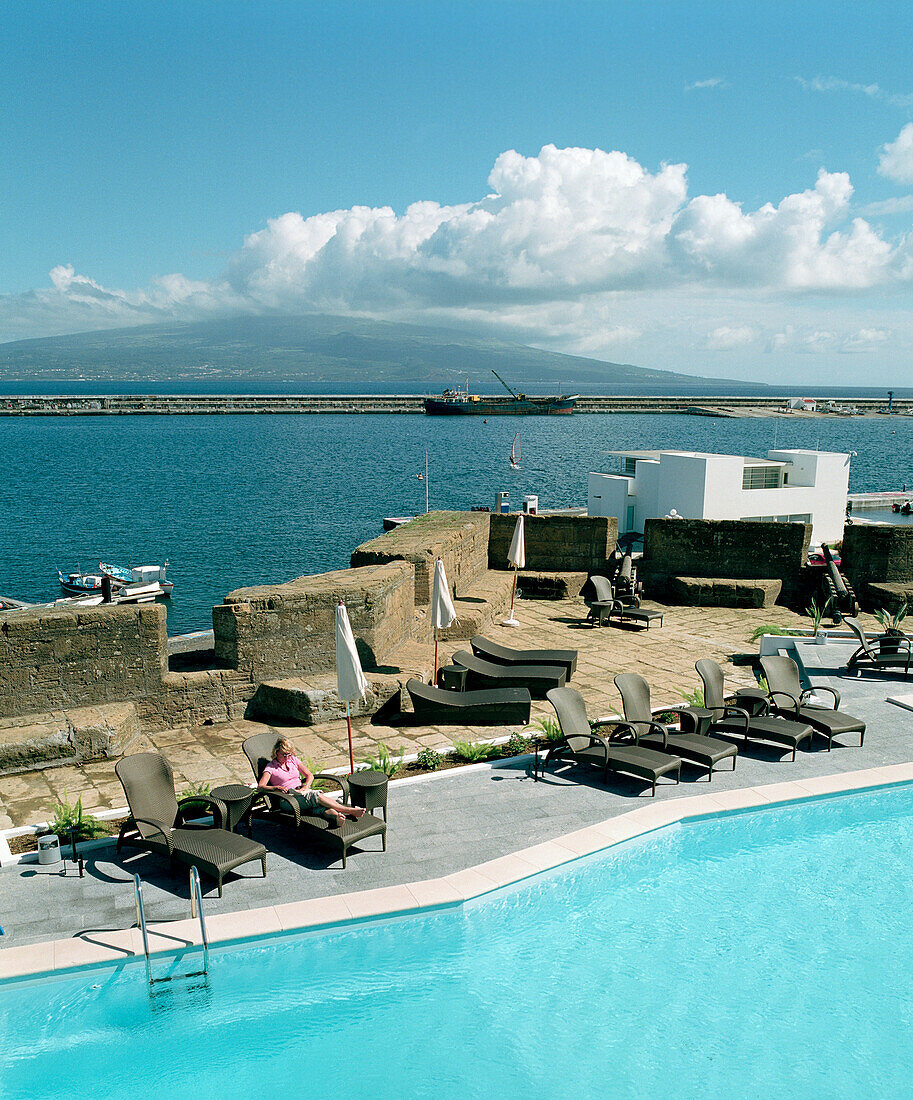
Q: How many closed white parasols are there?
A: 3